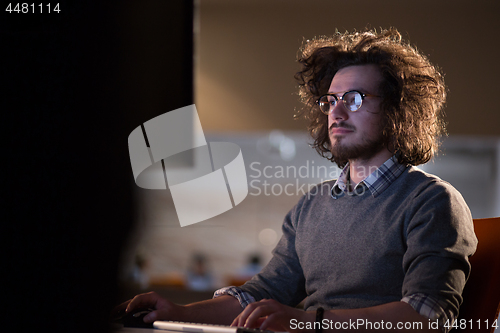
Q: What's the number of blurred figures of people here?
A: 3